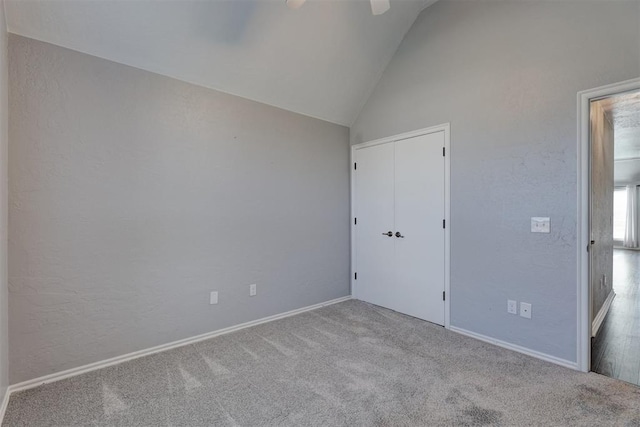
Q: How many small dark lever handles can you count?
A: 2